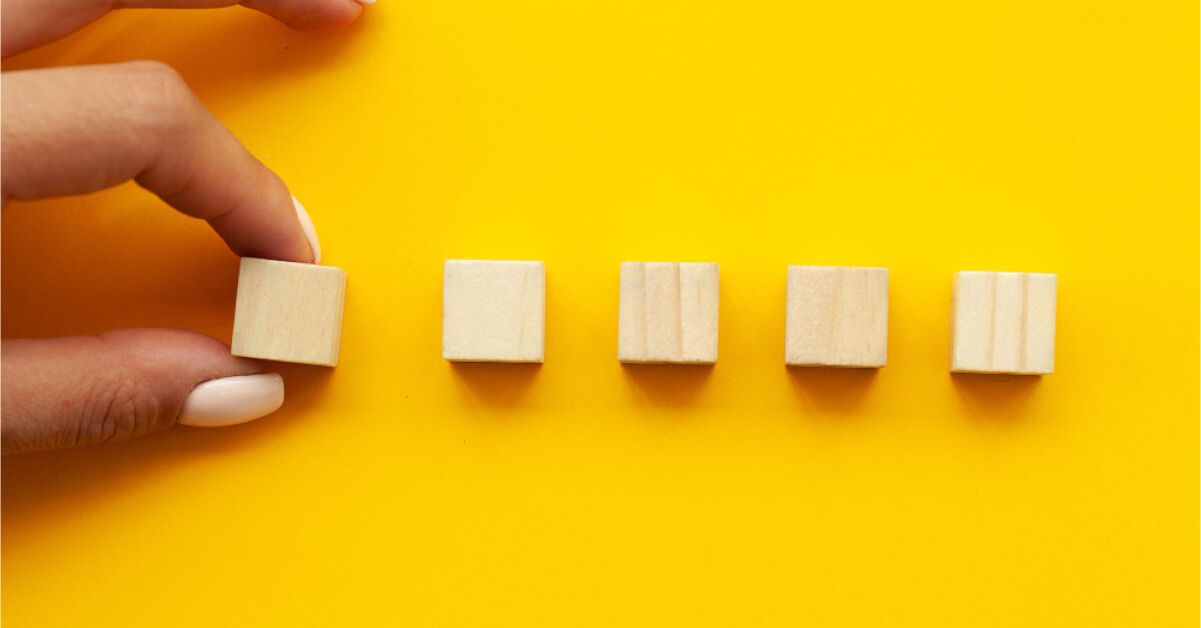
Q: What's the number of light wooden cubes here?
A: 5